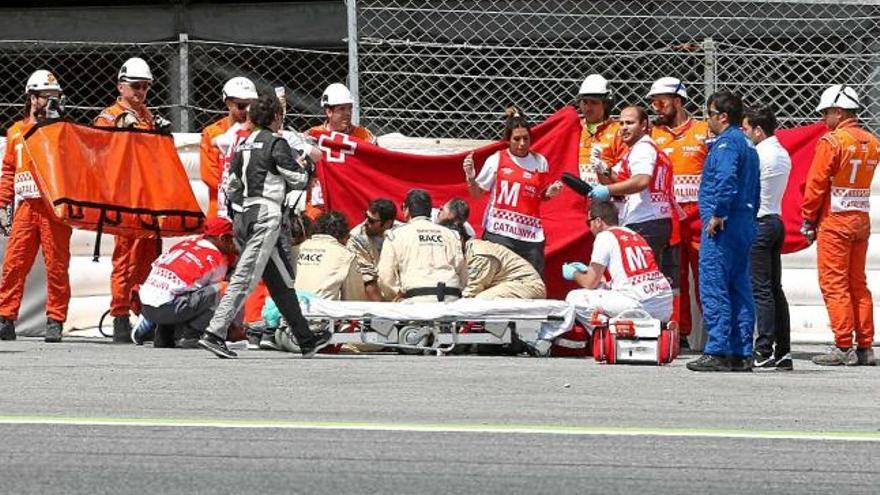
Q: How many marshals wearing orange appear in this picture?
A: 7